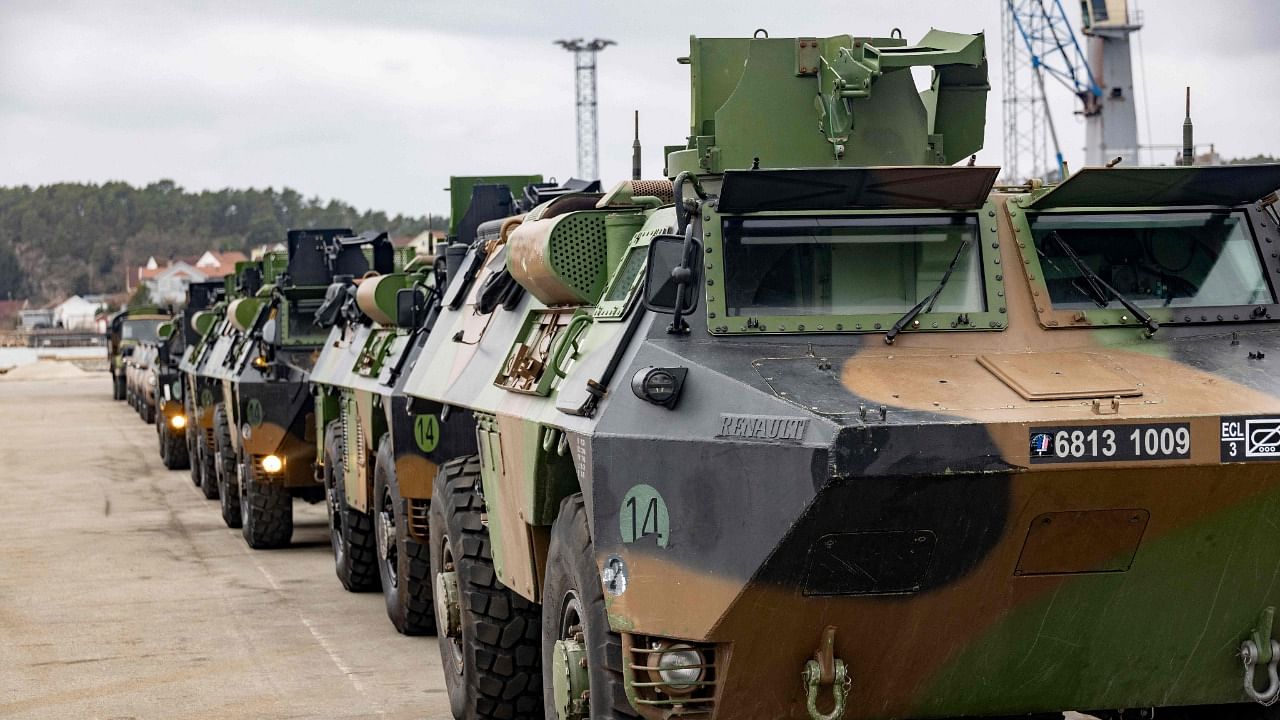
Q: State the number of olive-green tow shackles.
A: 1